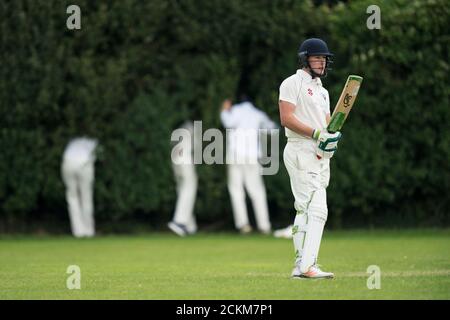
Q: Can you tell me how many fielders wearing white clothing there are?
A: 3